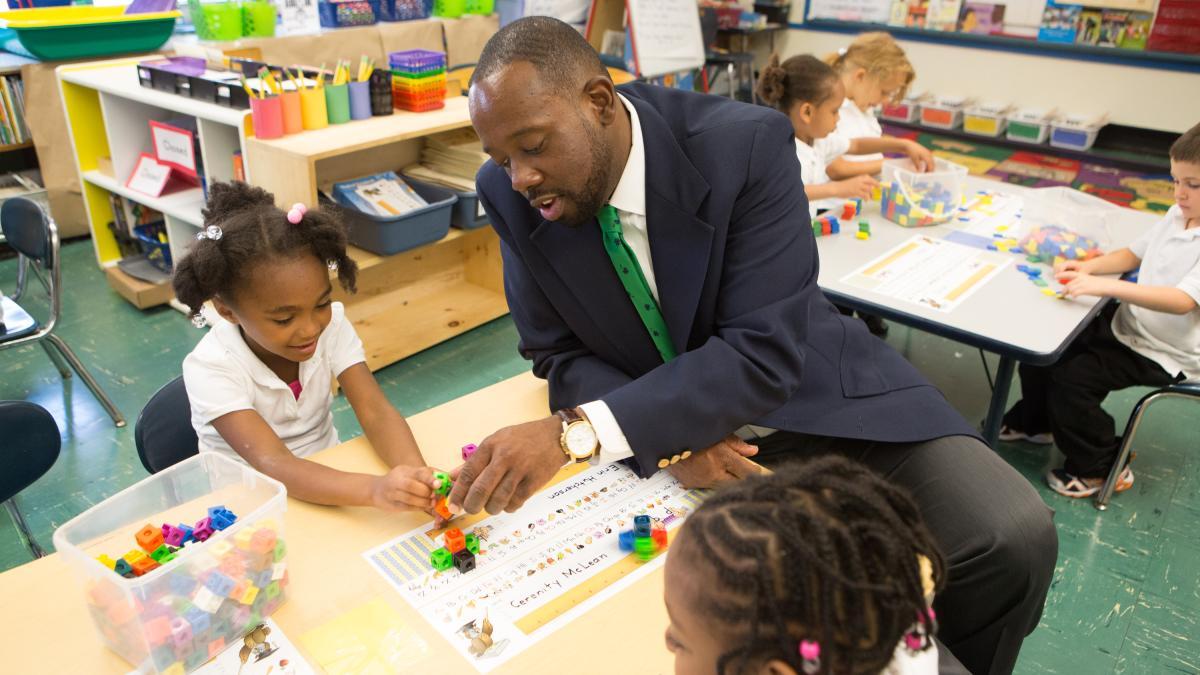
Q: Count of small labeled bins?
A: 5